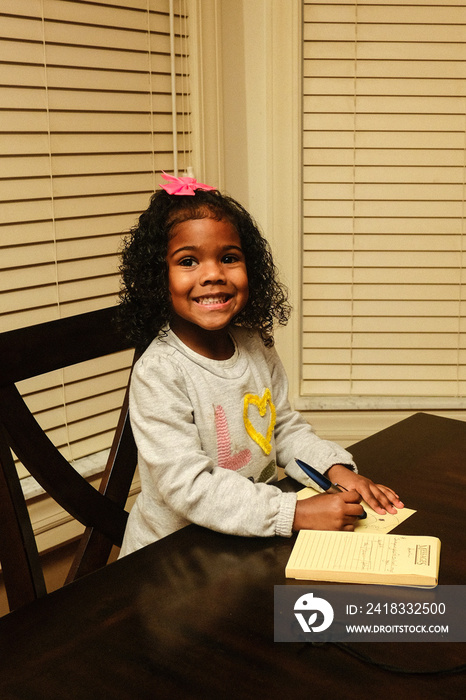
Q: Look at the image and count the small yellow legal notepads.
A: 1